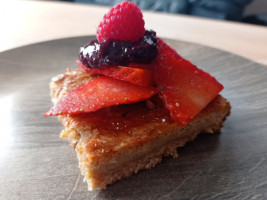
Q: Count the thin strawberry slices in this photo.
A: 3